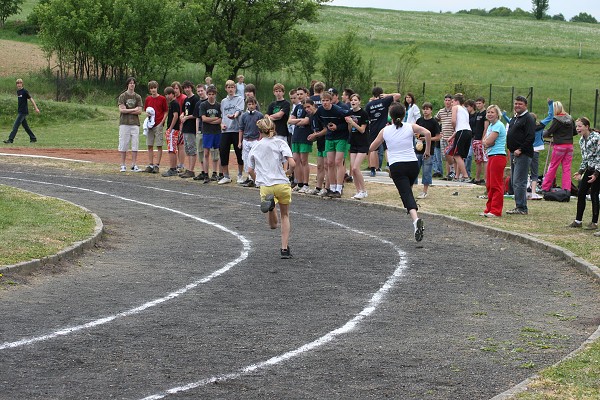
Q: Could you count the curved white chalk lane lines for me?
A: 2